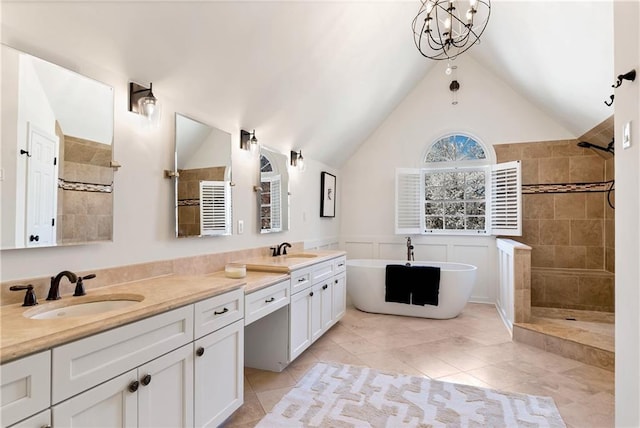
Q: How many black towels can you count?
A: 2